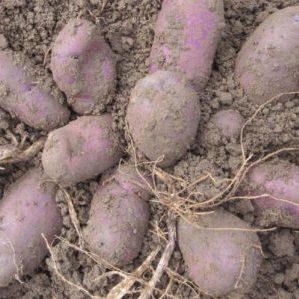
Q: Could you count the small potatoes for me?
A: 1